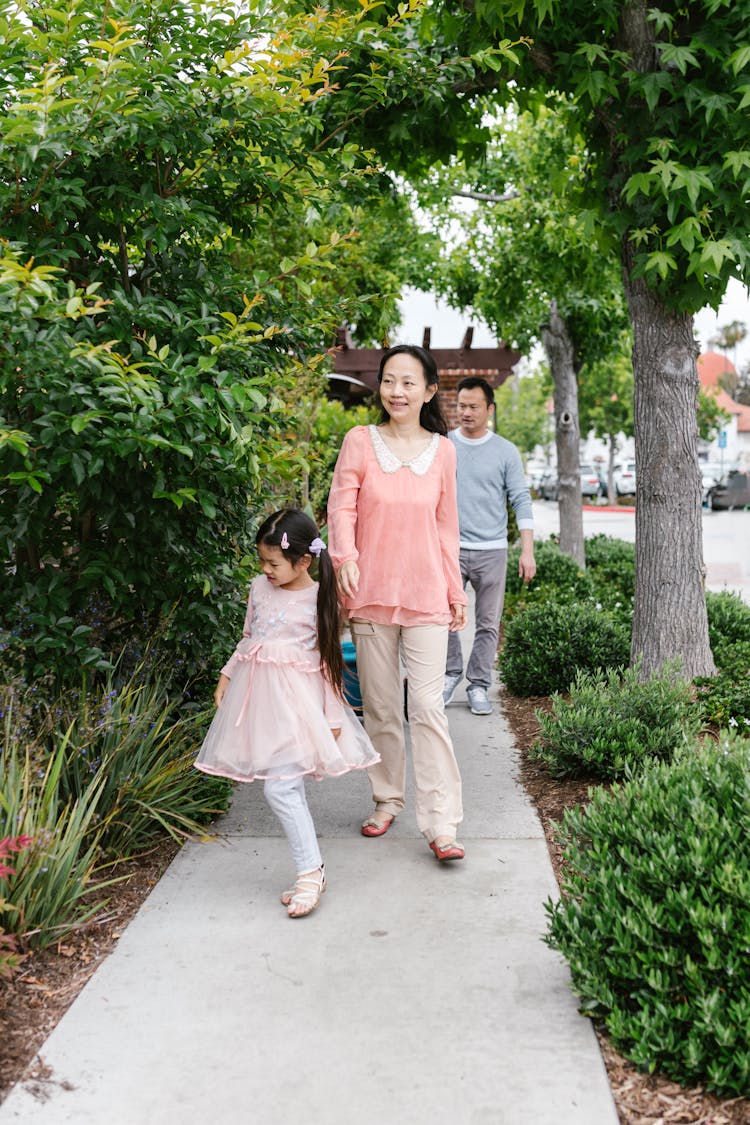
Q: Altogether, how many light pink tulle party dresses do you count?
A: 1